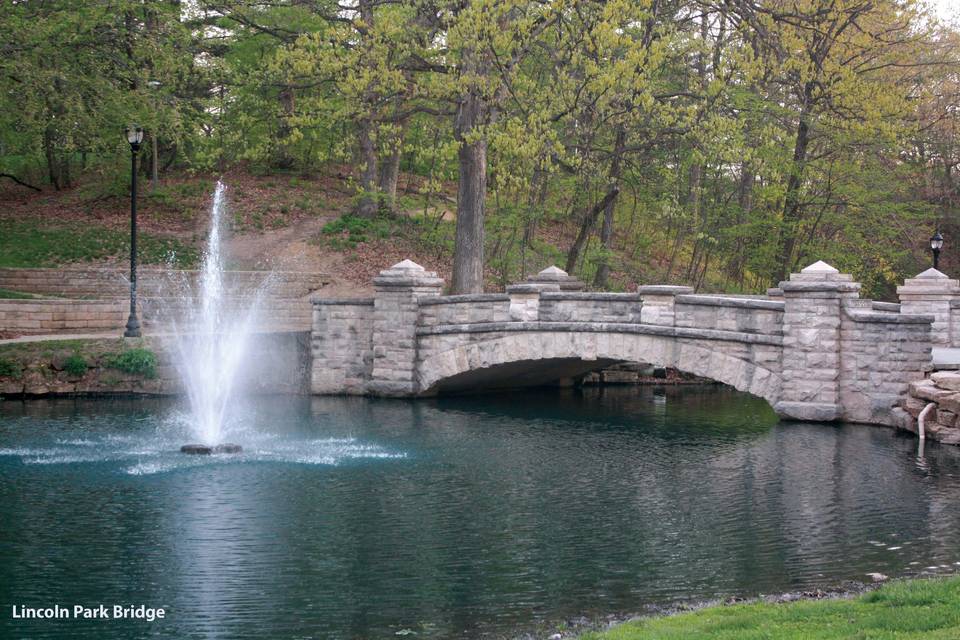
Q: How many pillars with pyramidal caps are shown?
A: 4